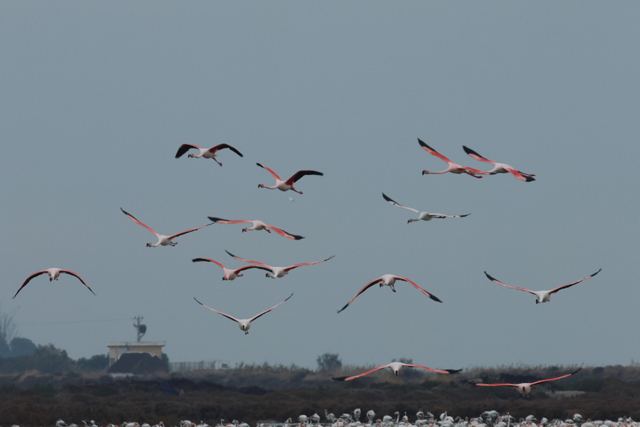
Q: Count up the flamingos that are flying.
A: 15